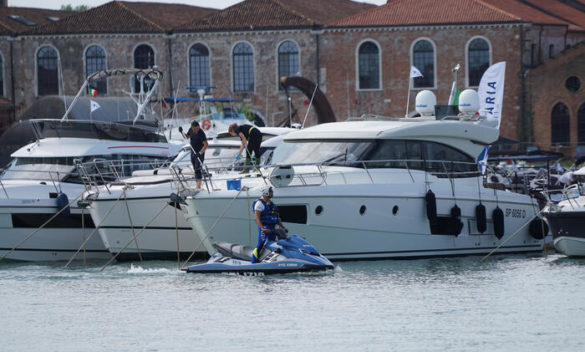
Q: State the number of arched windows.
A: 12